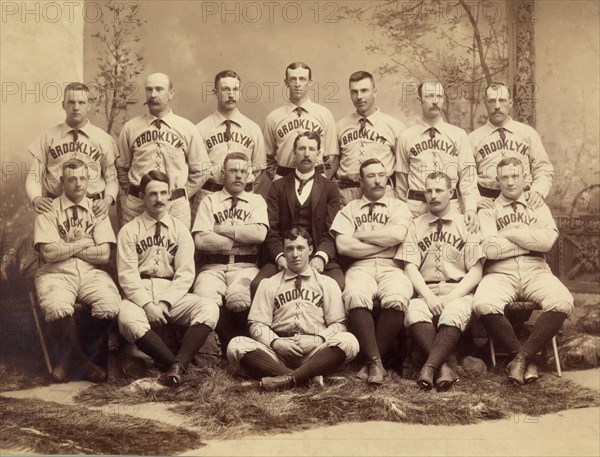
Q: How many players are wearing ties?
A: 14